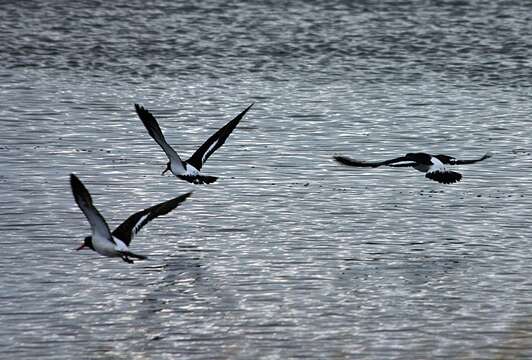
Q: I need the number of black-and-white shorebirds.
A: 3